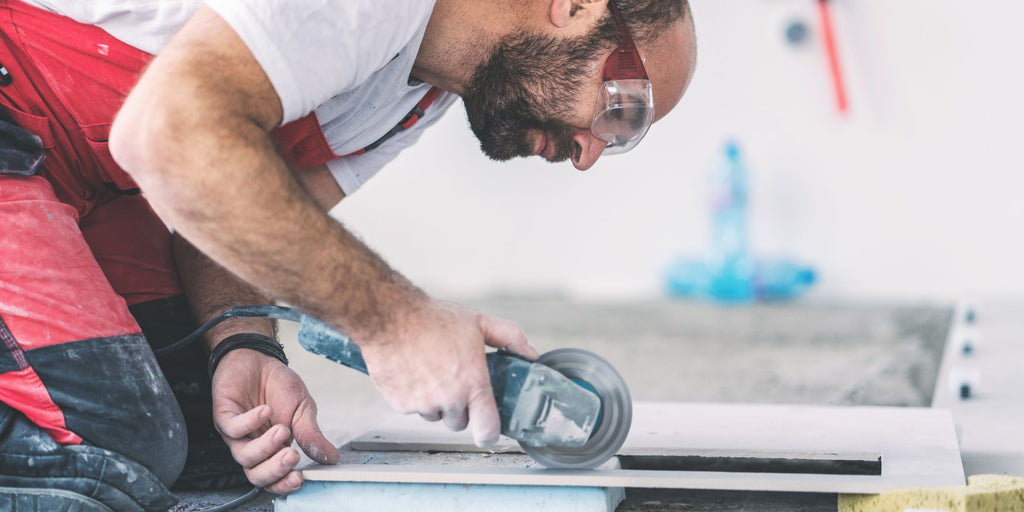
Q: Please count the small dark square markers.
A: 3